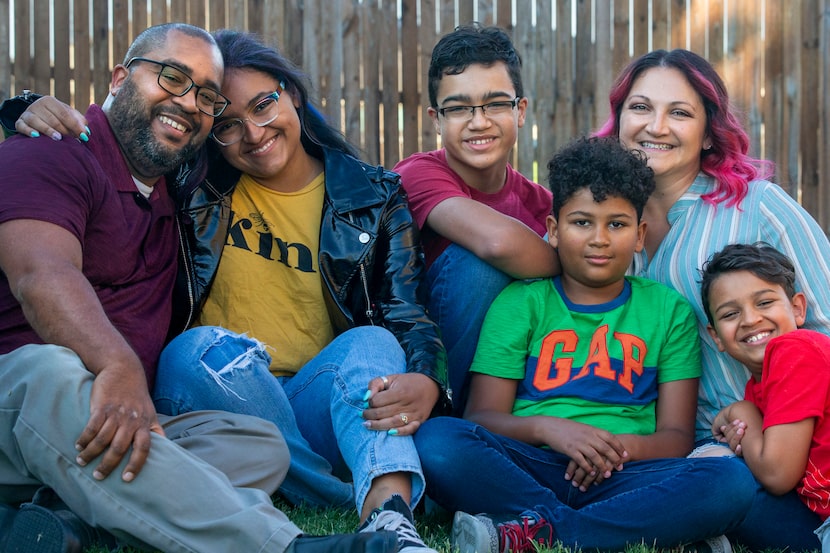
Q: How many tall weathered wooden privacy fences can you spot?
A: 1